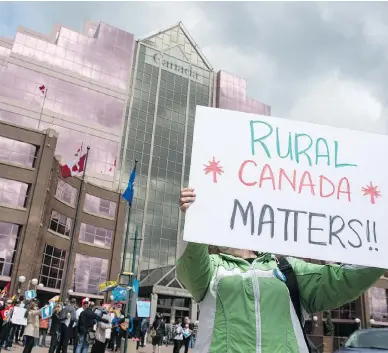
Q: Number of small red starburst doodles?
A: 2